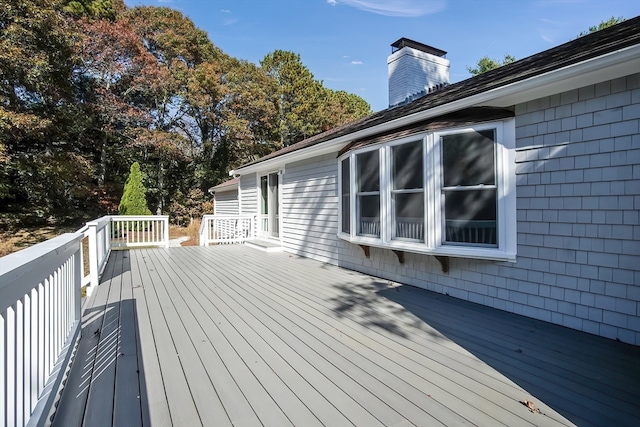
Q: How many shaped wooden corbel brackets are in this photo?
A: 3